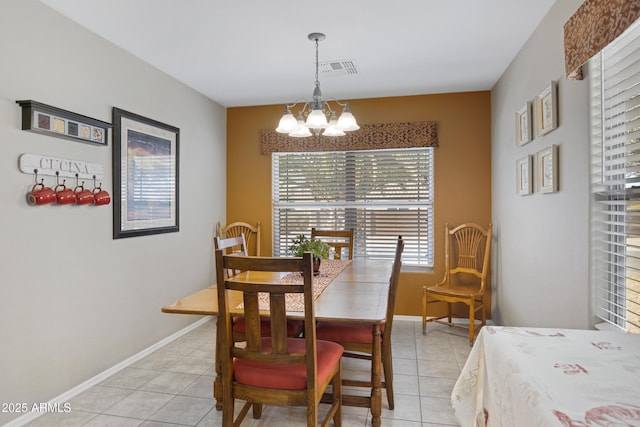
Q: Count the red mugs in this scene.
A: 4